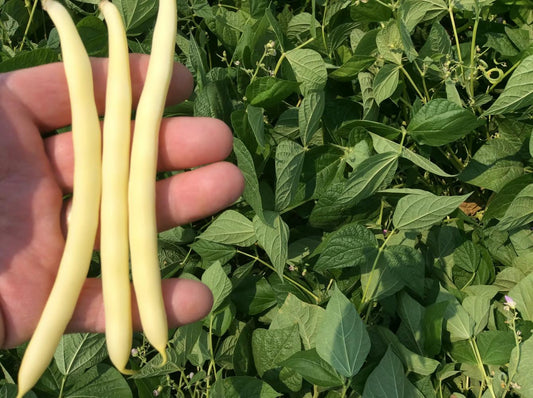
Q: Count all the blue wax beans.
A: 0